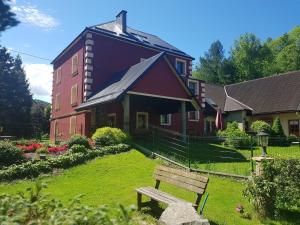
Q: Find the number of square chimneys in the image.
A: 1